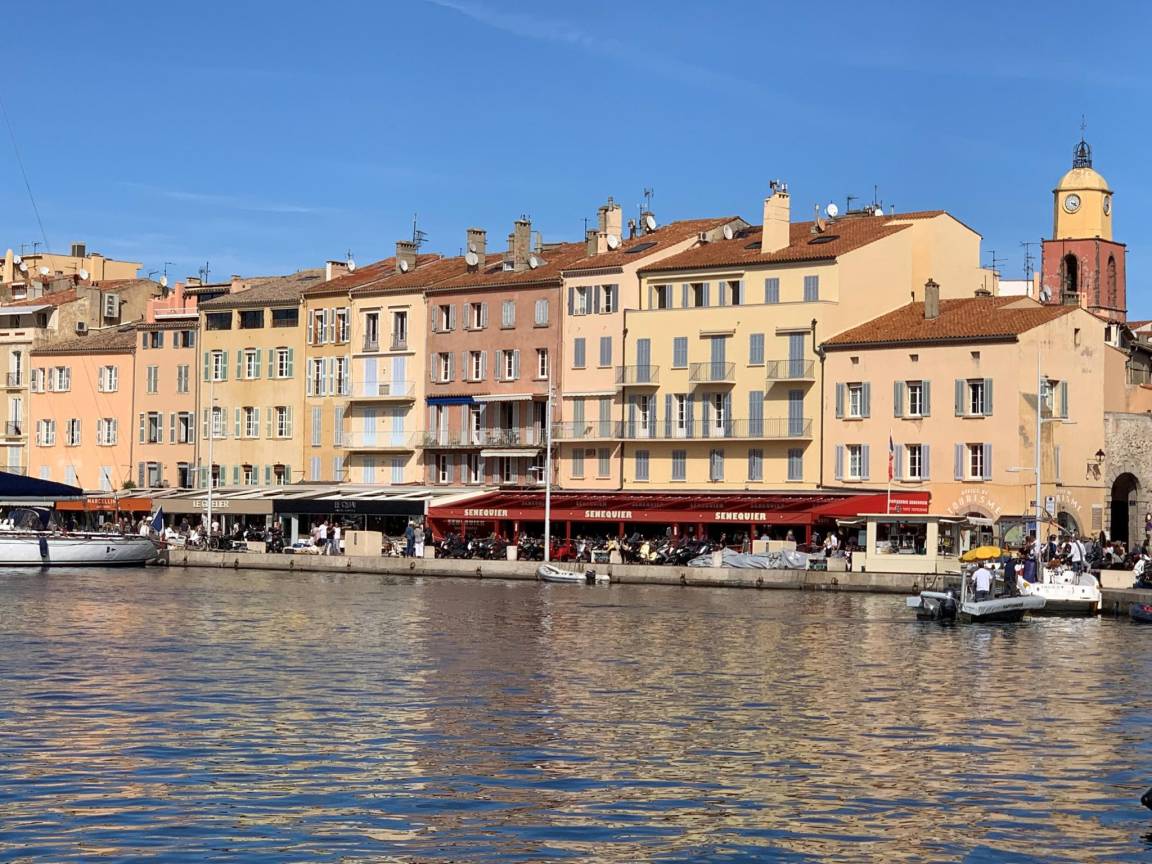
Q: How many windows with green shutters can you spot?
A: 9